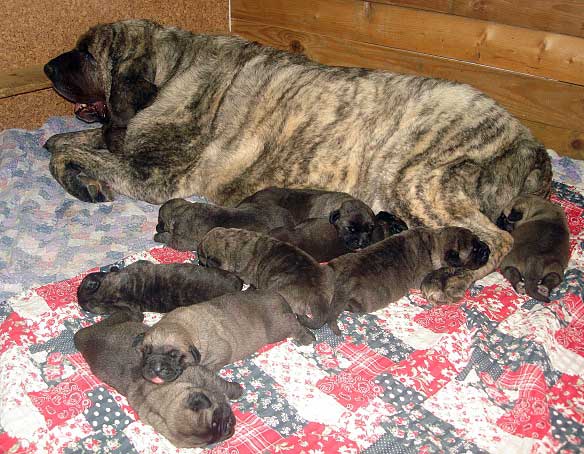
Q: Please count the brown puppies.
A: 9